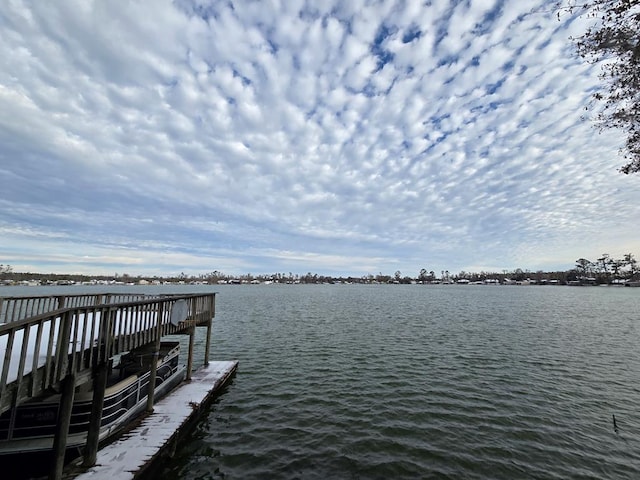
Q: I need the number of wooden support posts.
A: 5